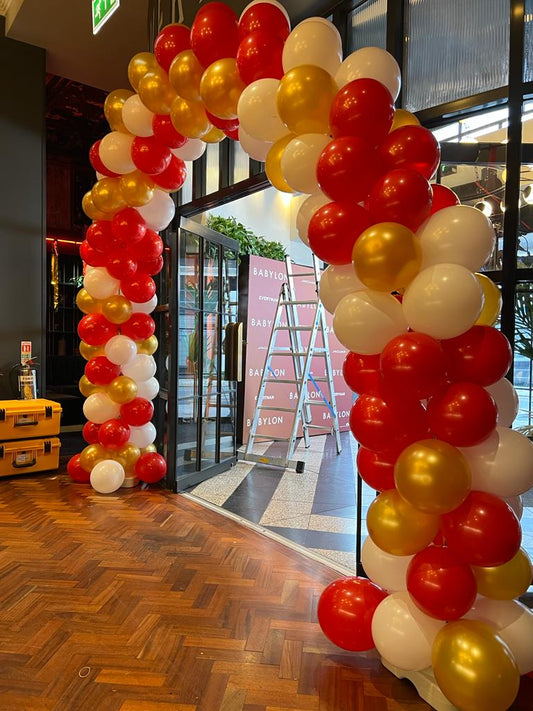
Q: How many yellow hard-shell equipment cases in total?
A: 2